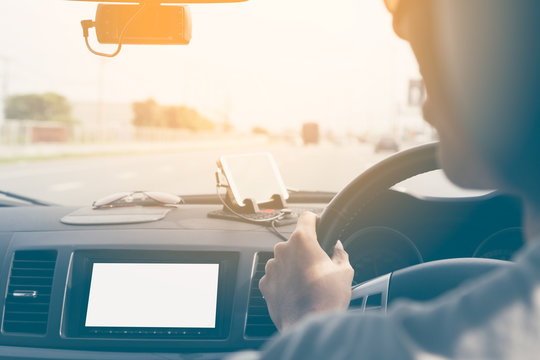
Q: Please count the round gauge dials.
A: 2